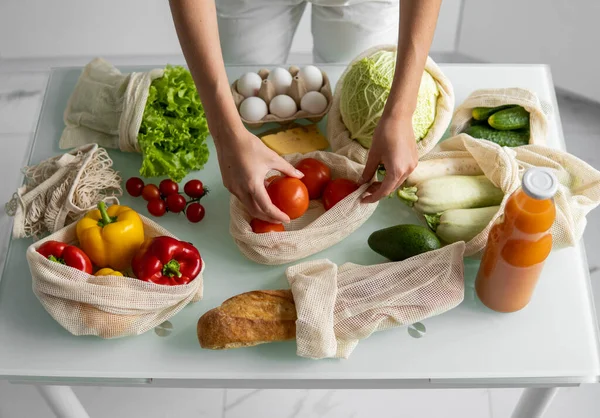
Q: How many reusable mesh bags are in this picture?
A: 8